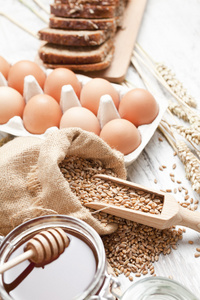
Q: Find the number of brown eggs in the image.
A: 9